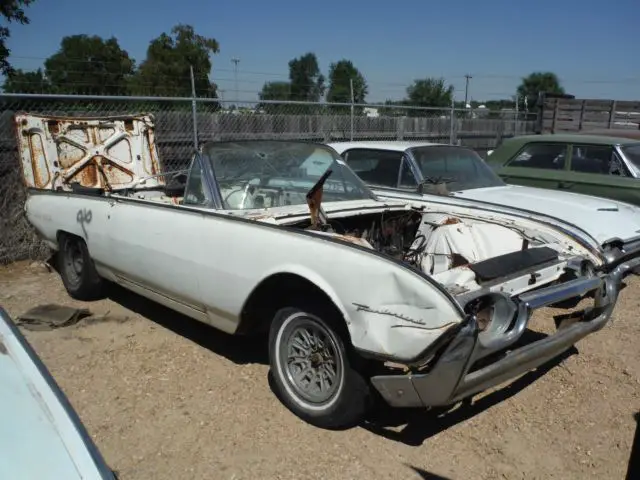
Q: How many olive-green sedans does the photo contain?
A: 1